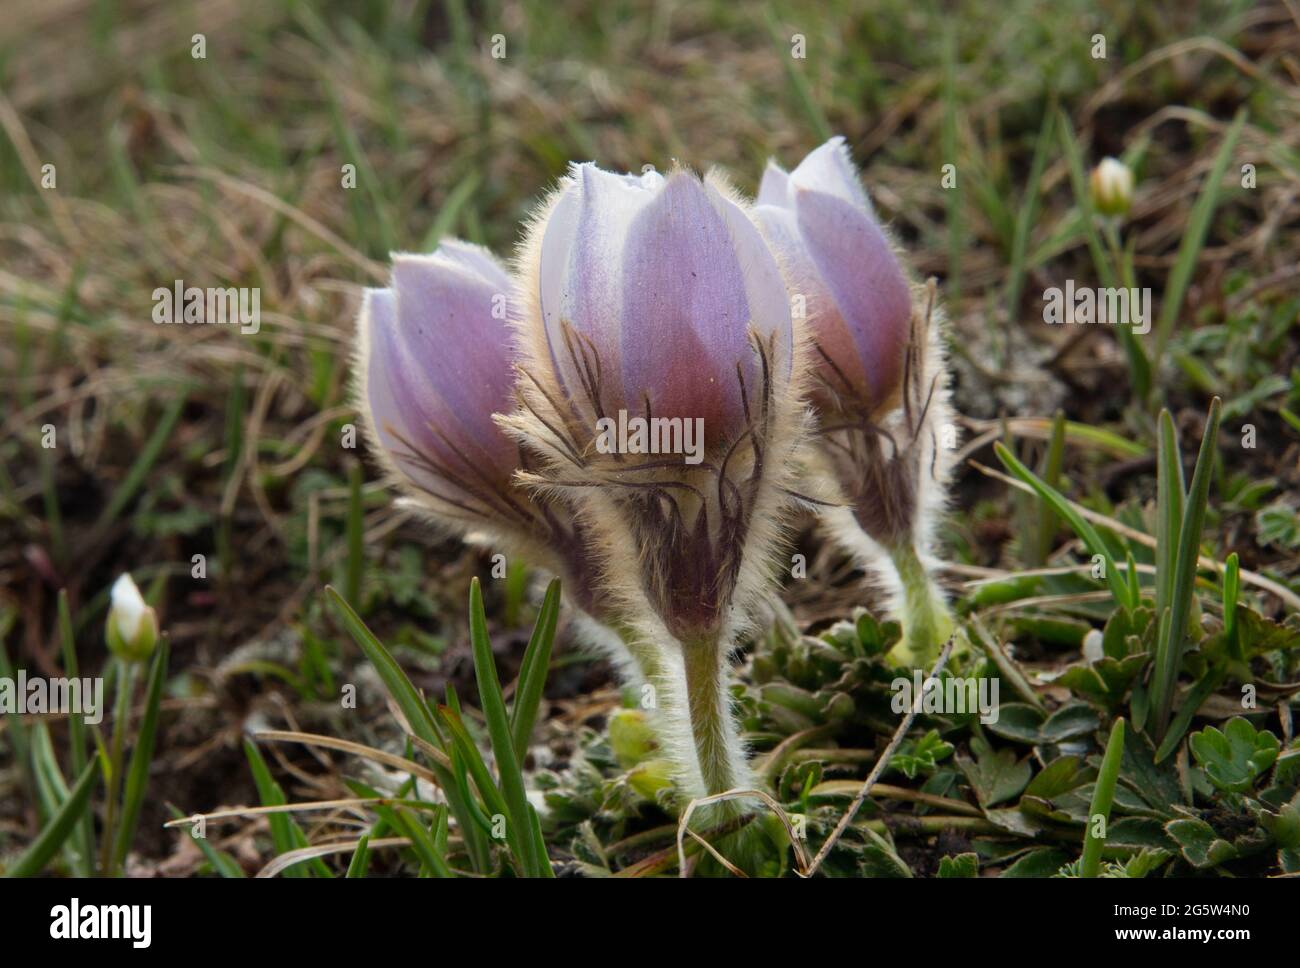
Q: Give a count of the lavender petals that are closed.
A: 3